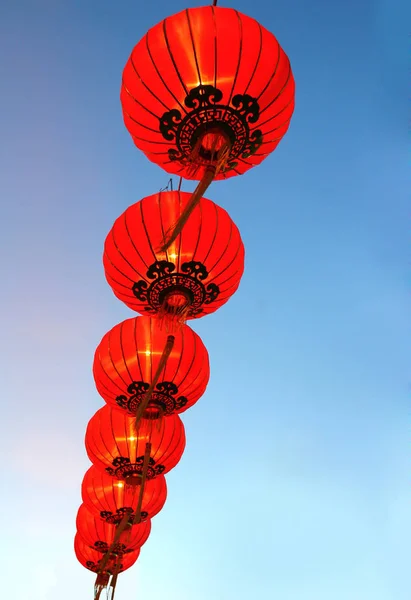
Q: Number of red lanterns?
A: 7